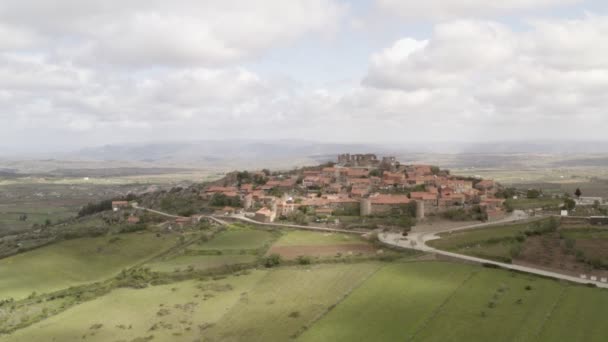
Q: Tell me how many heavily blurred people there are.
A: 0